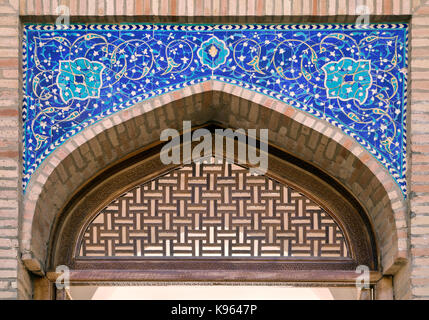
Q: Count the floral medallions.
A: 3